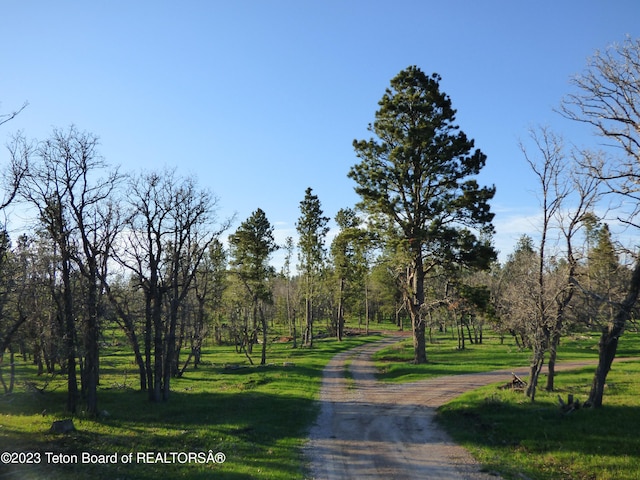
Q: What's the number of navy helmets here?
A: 0